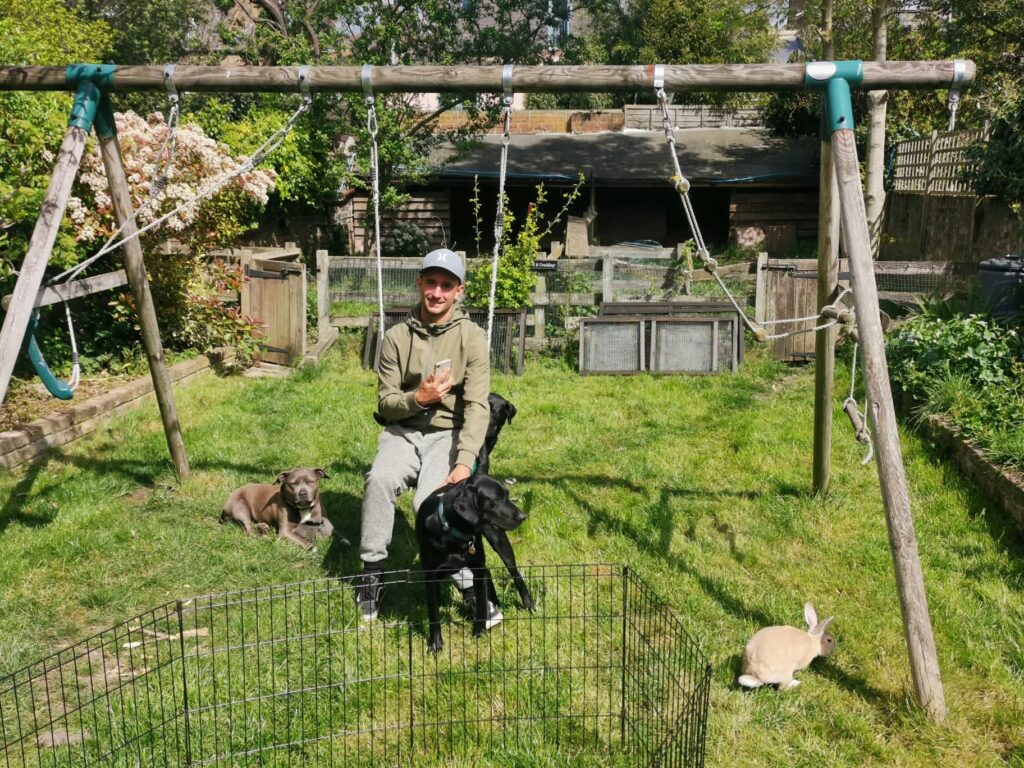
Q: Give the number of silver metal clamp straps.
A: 6